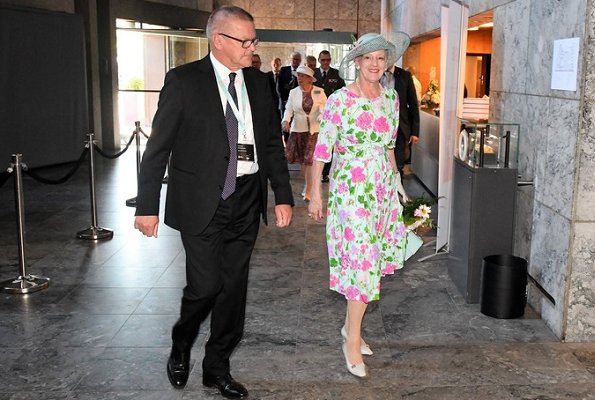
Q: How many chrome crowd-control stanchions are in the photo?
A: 3